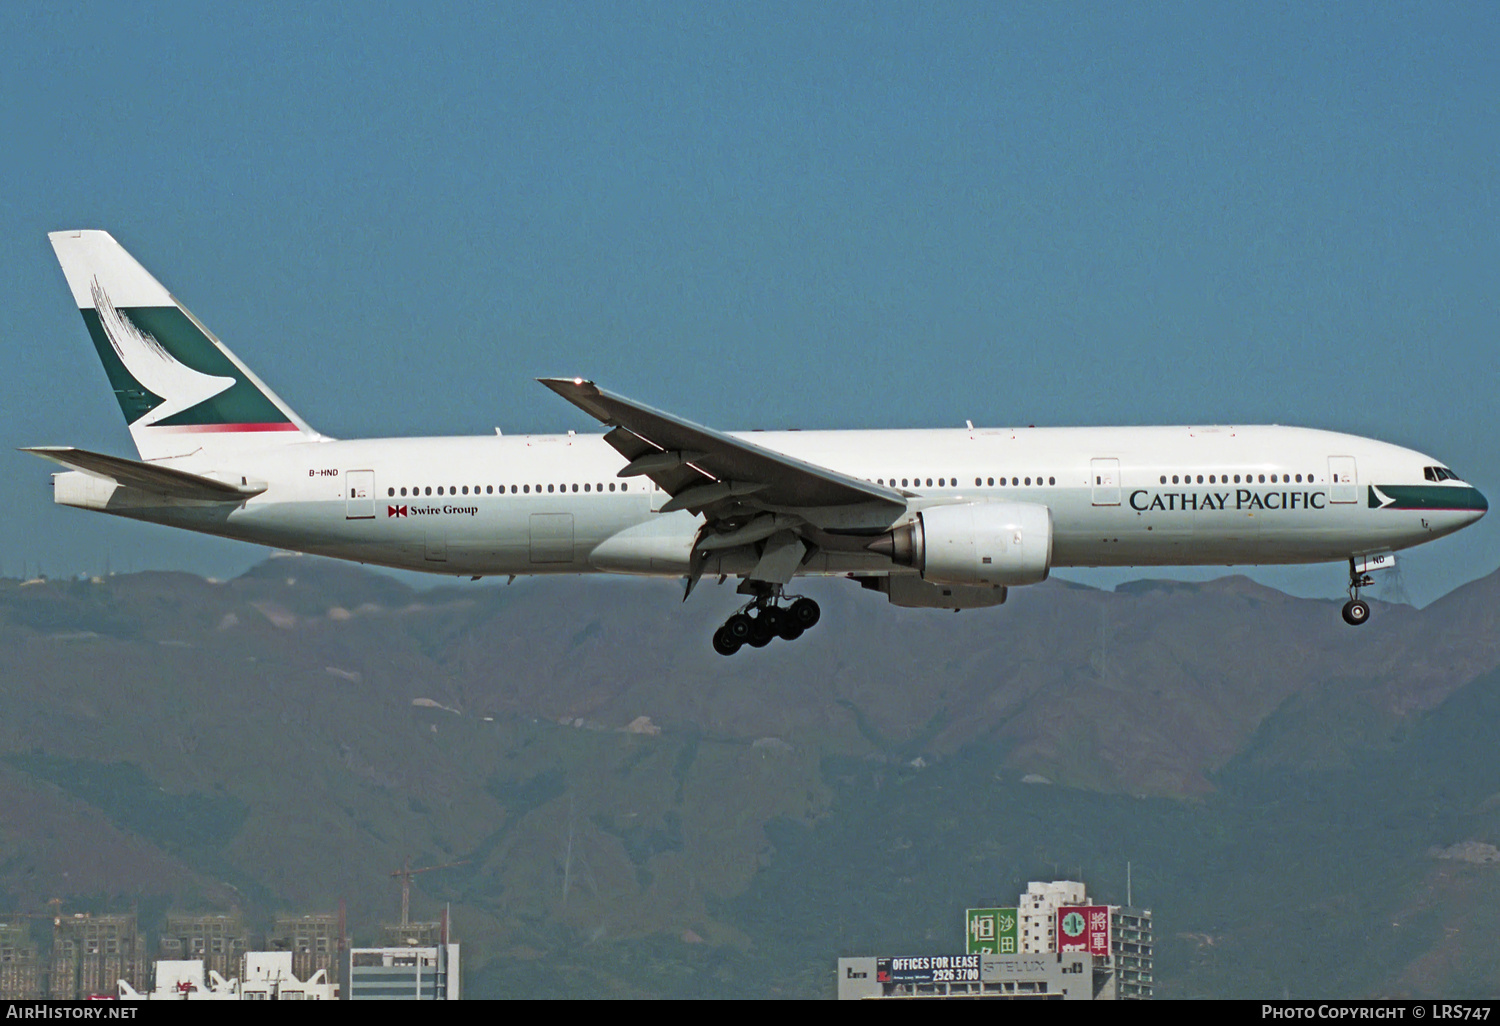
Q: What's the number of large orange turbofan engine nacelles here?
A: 0